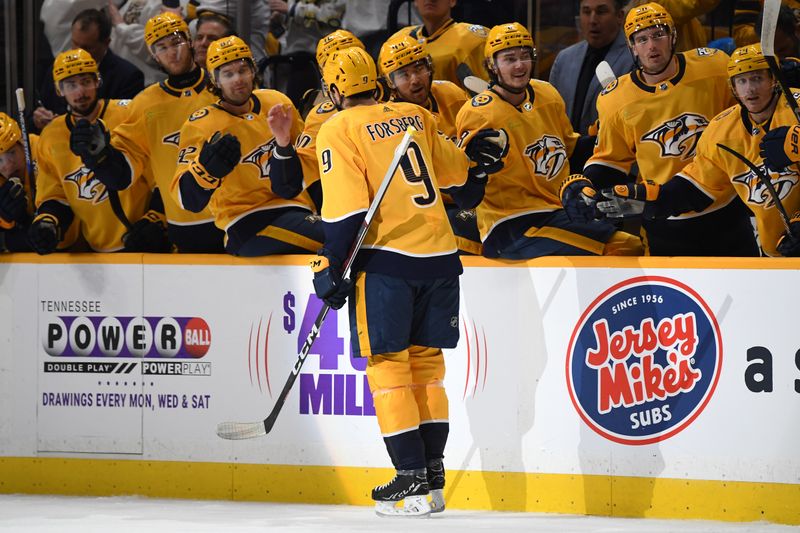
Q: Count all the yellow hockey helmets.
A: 10